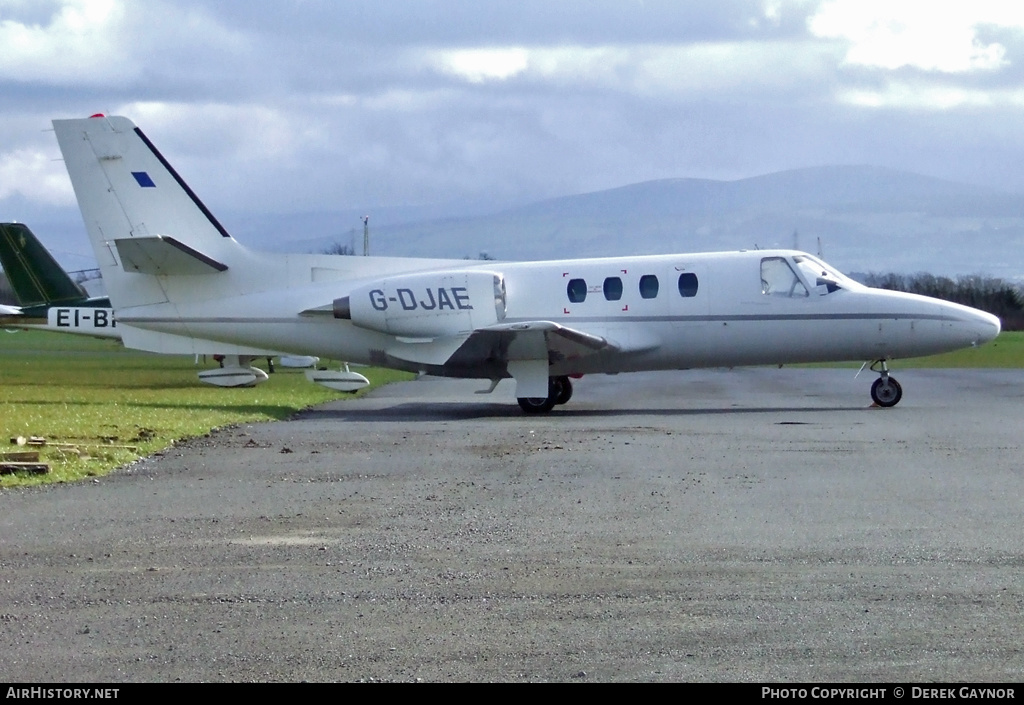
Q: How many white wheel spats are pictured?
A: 3